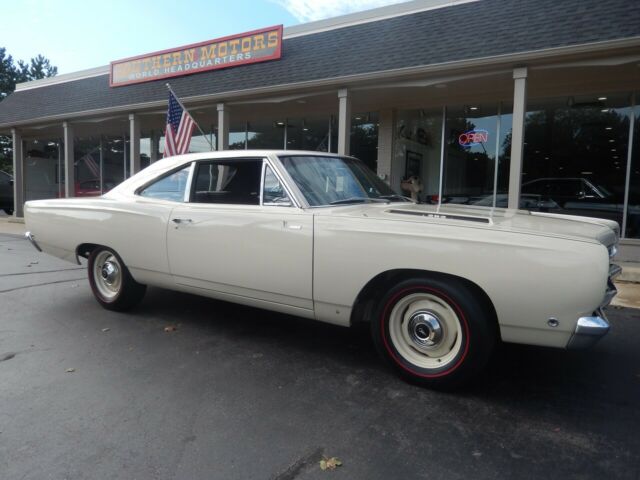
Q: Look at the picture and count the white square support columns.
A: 6